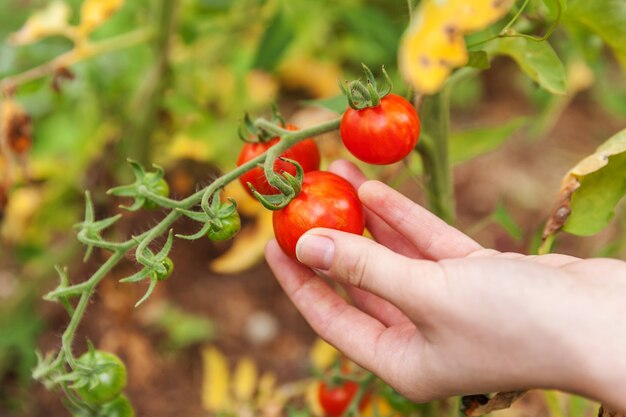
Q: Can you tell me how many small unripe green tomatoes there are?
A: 5